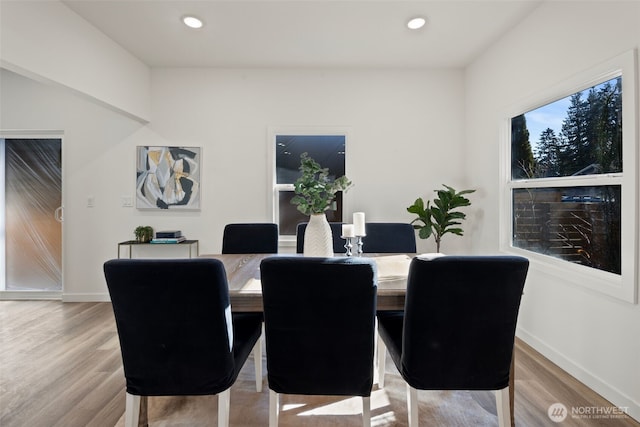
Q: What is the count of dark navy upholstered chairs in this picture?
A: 6